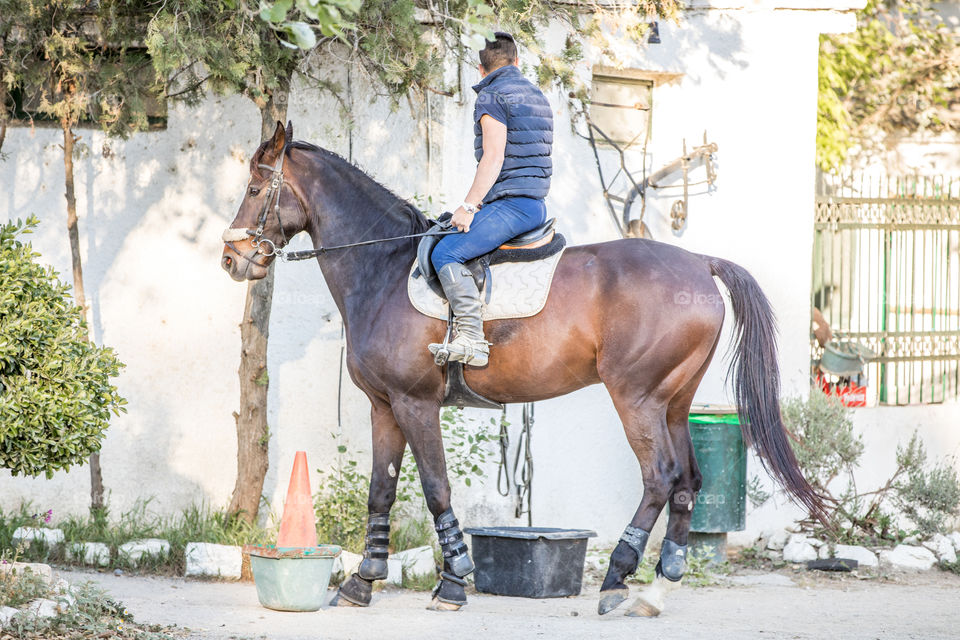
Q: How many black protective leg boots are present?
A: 4